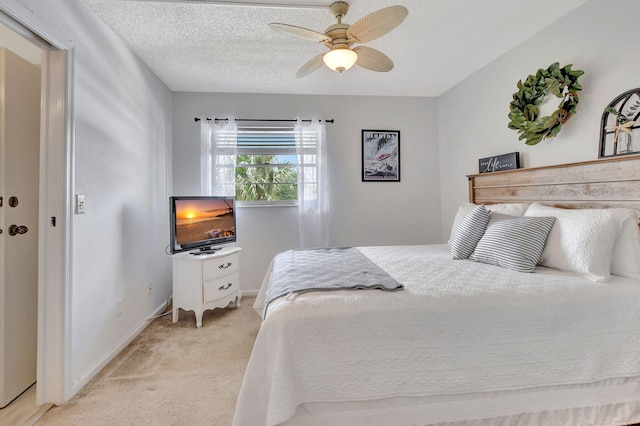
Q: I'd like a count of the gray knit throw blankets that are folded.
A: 1